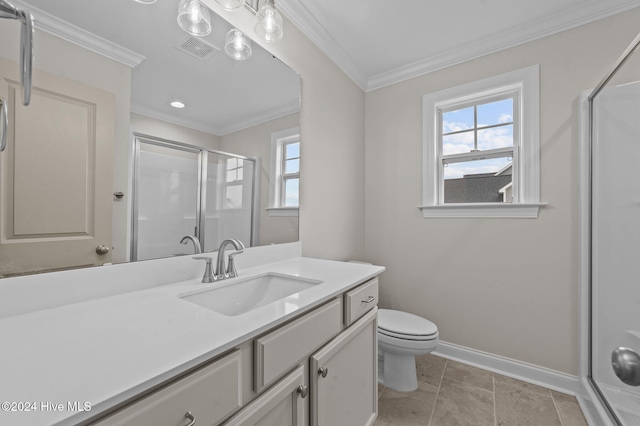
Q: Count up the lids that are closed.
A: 1